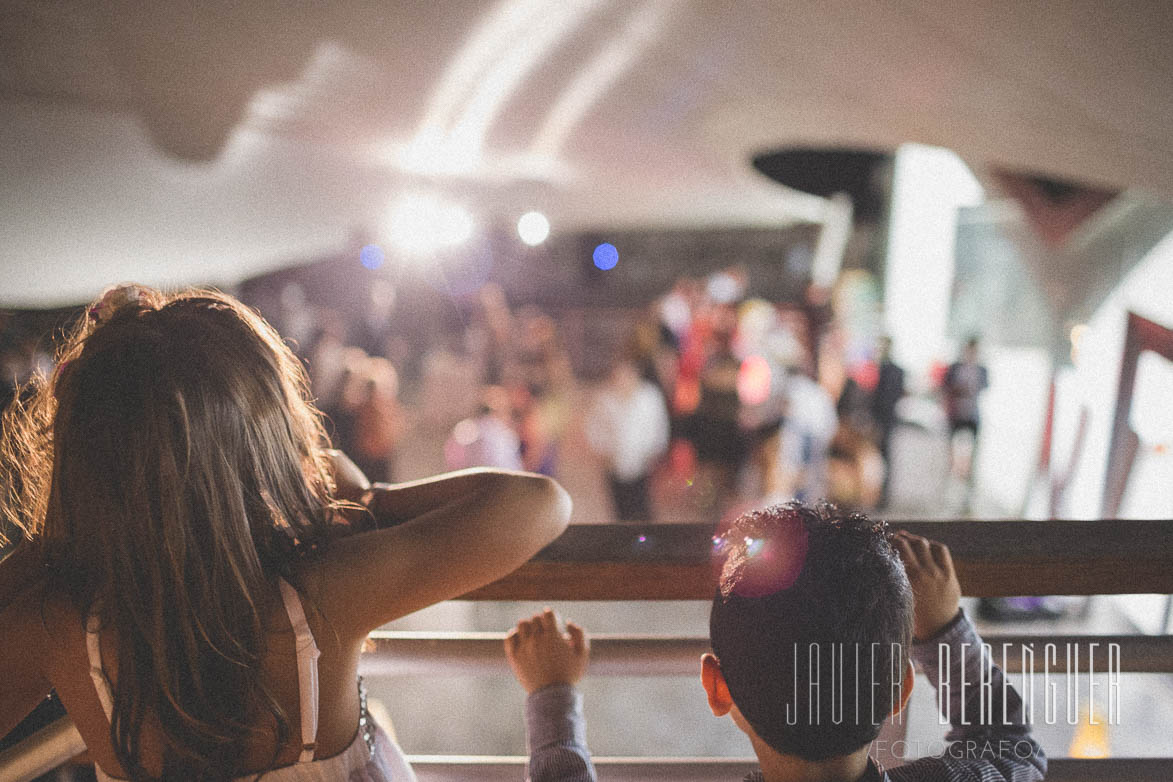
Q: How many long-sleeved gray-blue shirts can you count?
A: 1